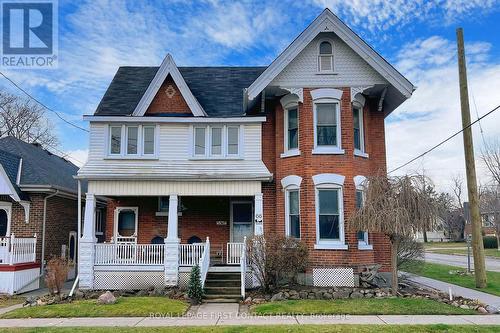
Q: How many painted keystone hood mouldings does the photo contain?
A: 6